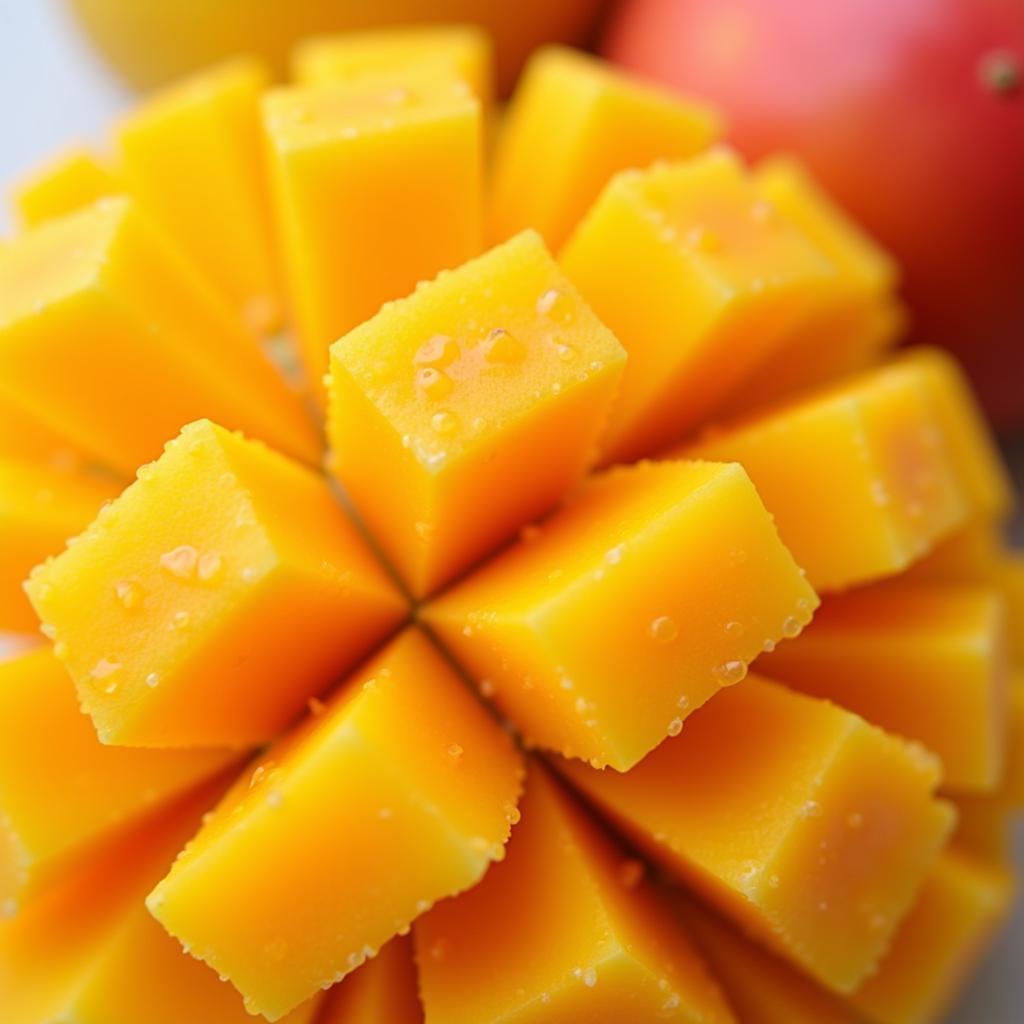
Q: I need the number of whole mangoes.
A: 2